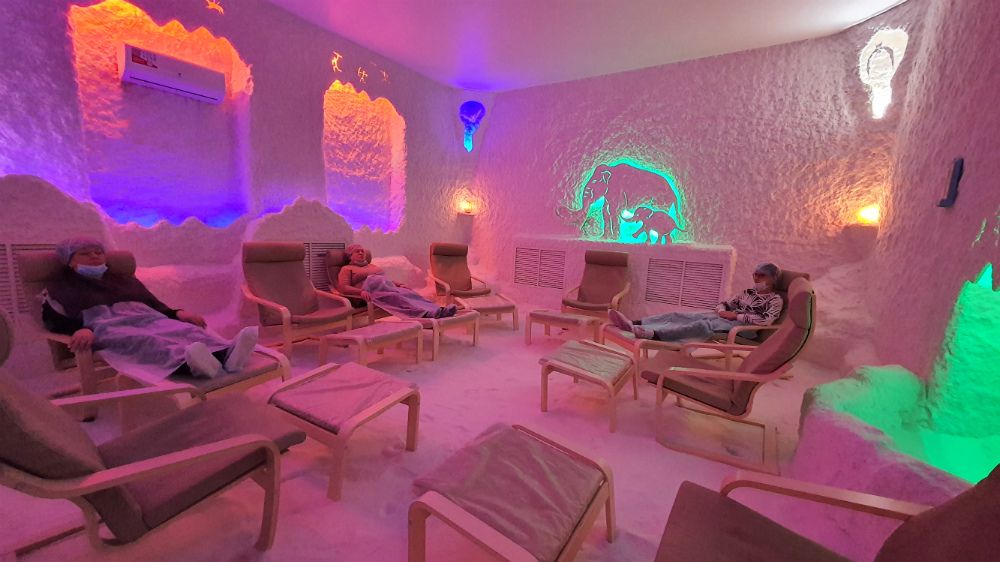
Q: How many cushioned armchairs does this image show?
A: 9